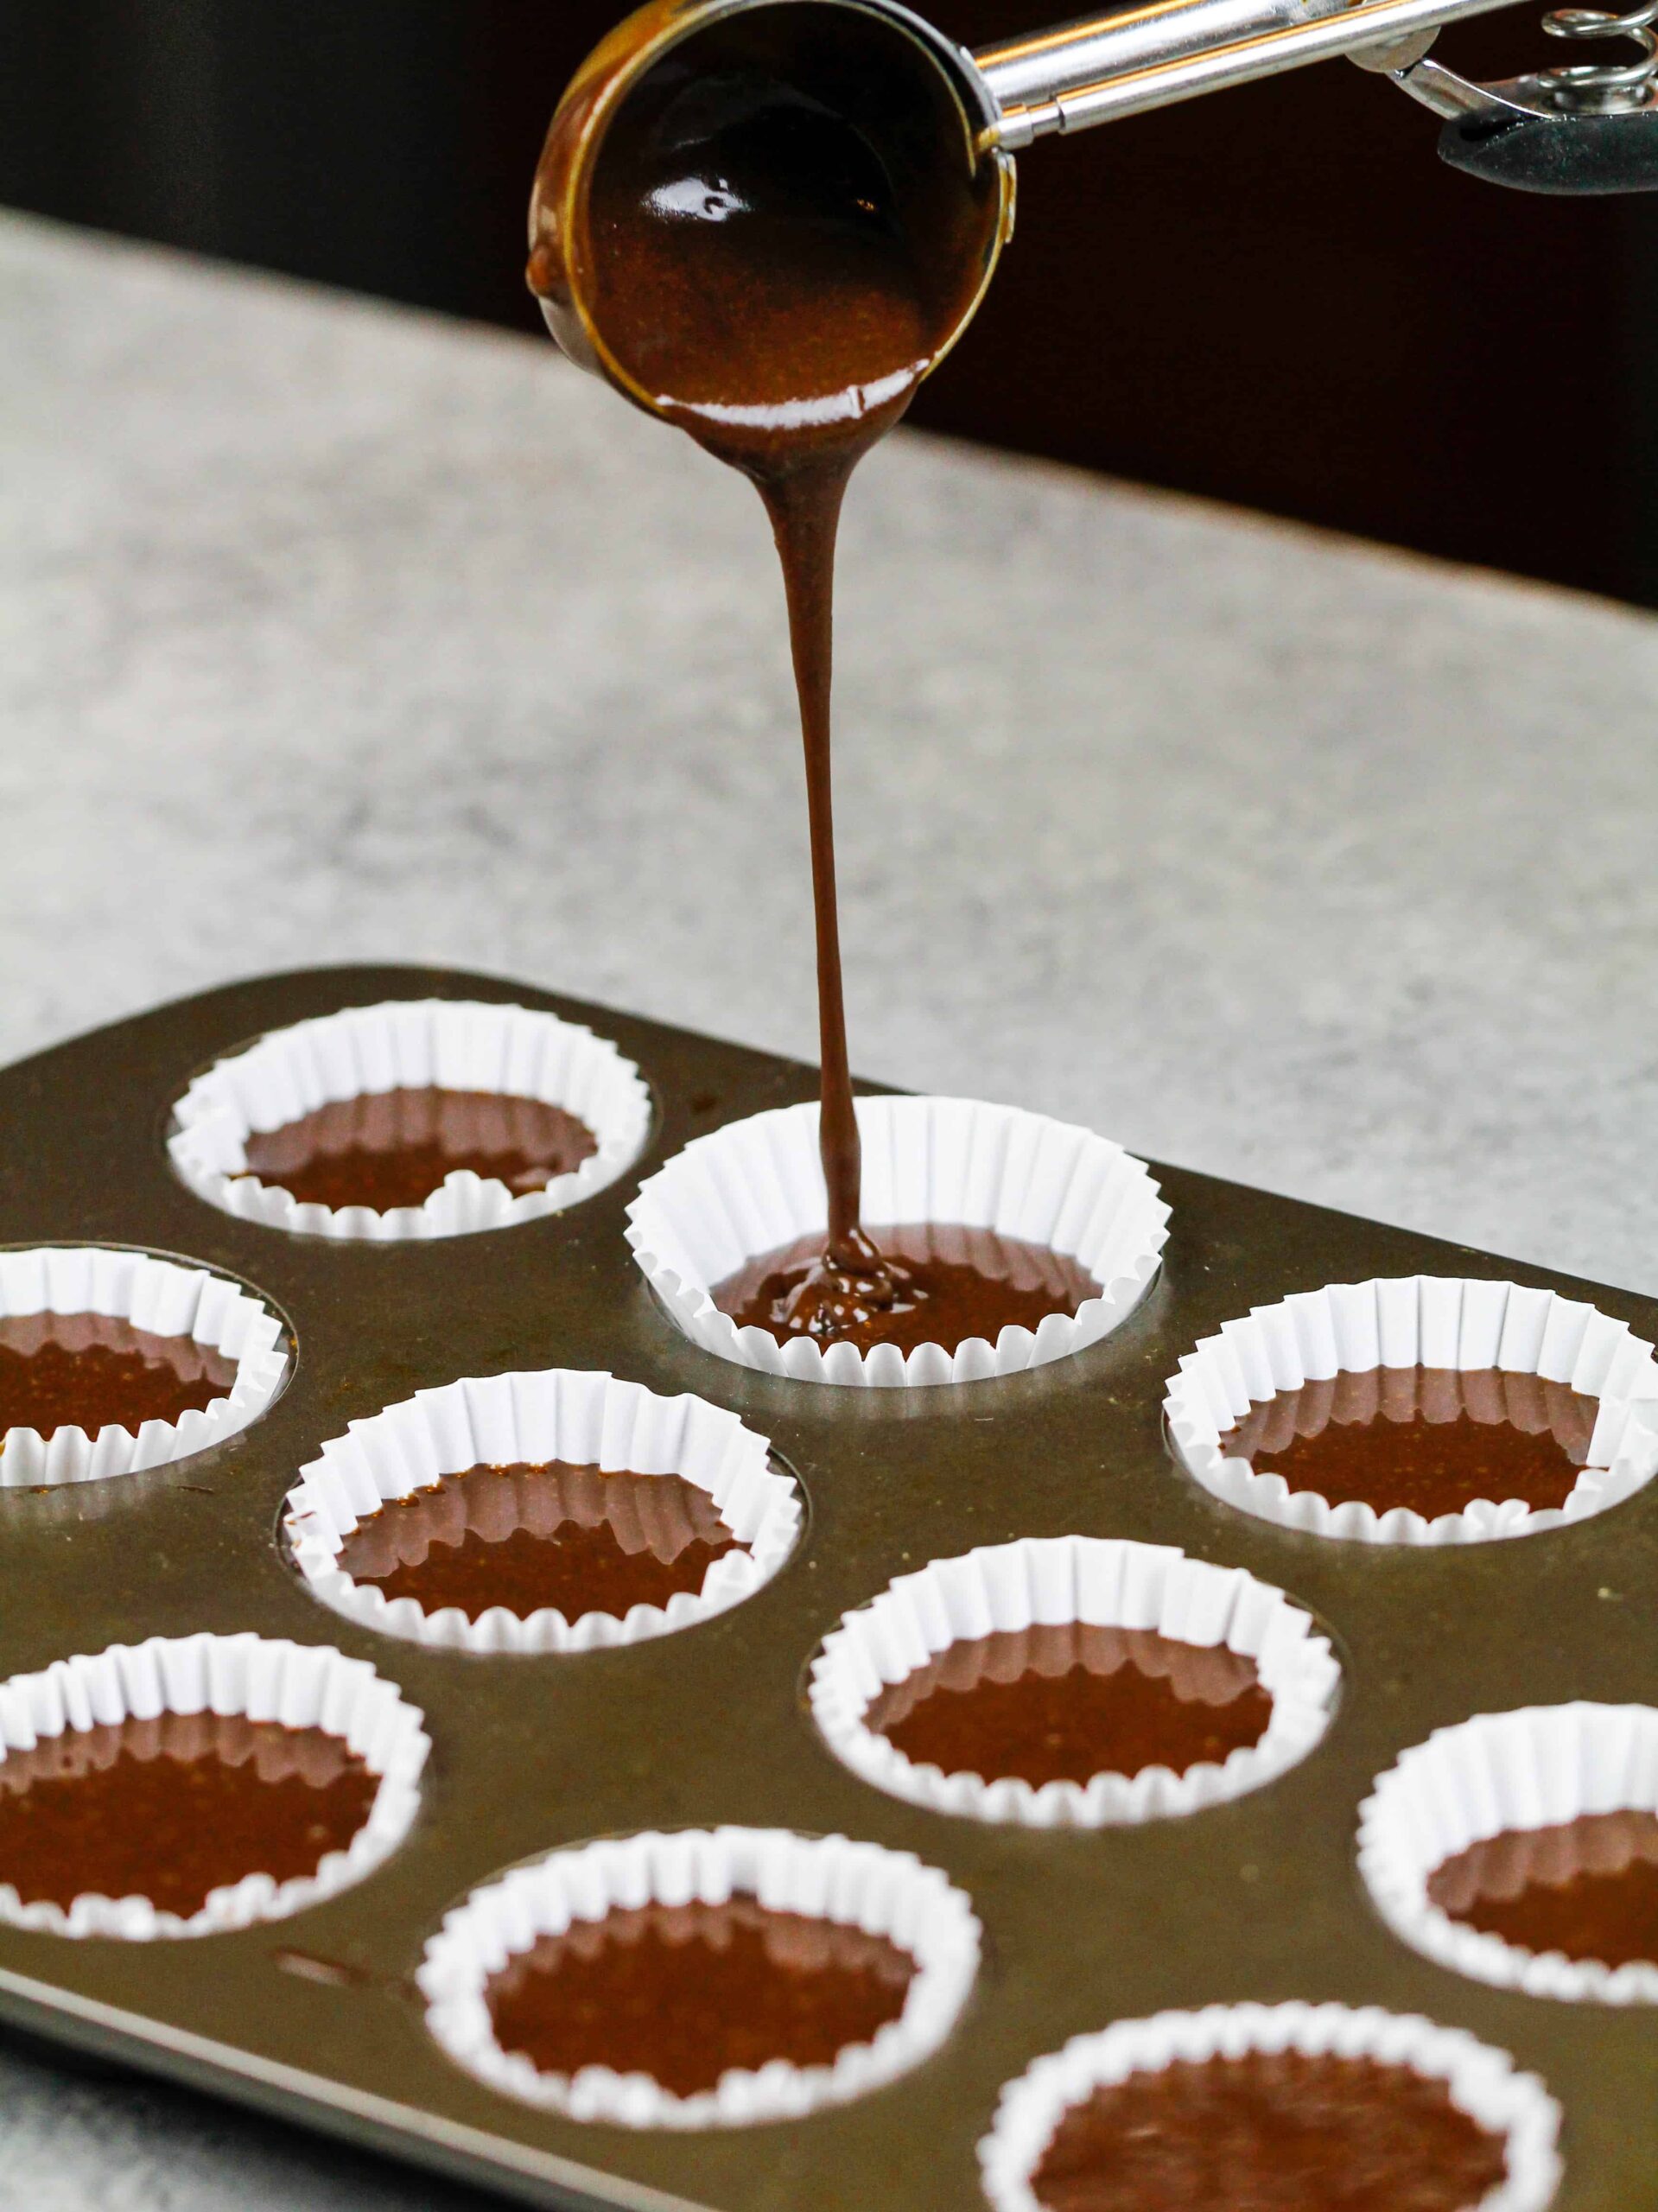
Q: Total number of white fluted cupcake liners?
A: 10